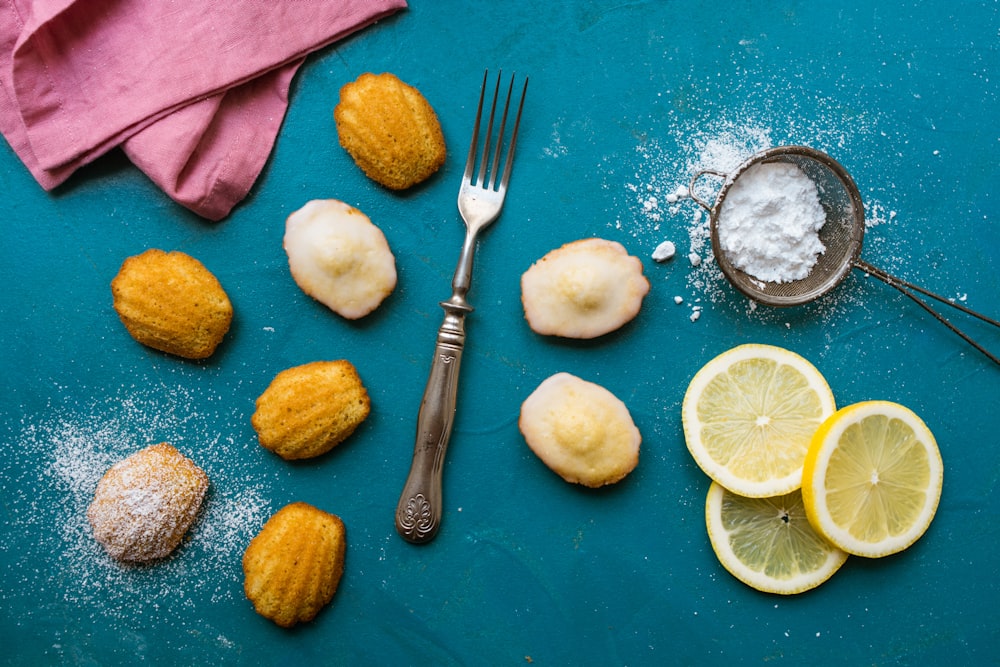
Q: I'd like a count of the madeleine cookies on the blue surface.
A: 8